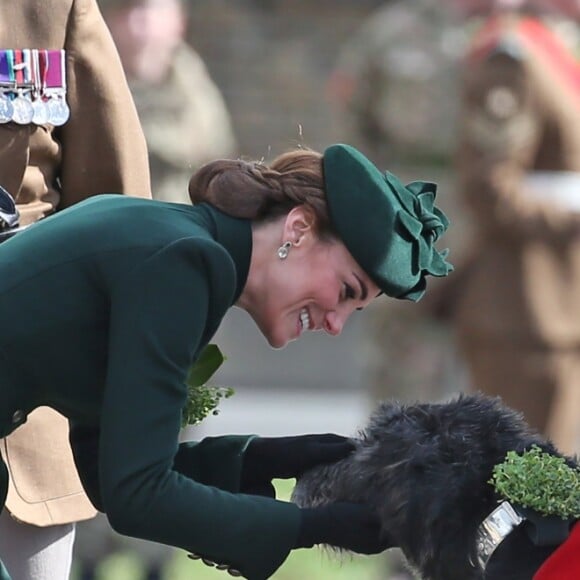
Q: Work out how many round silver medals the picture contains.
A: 4